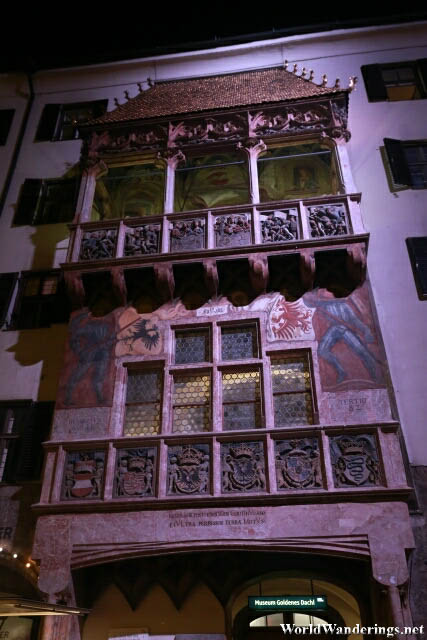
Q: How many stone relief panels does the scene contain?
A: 12